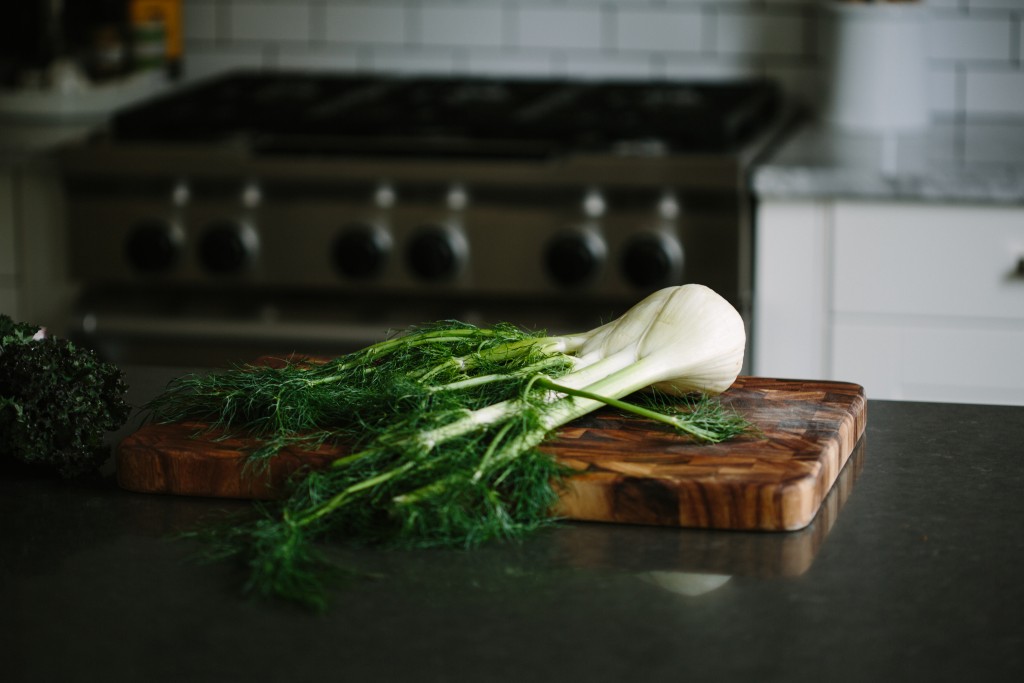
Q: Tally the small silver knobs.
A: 6